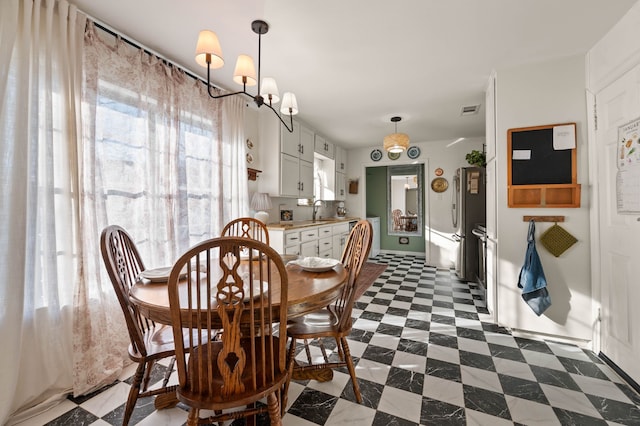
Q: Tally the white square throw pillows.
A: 0